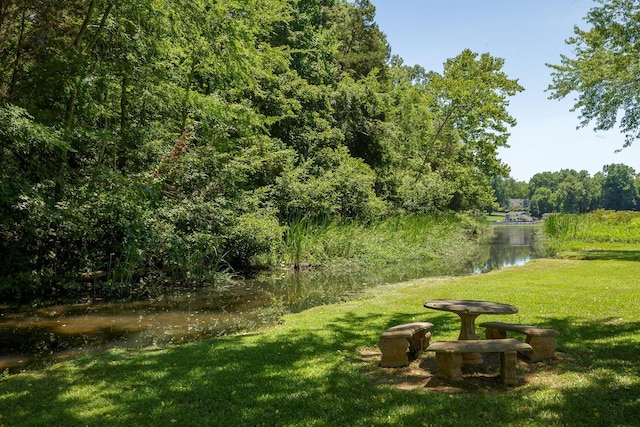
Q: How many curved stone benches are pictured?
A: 3